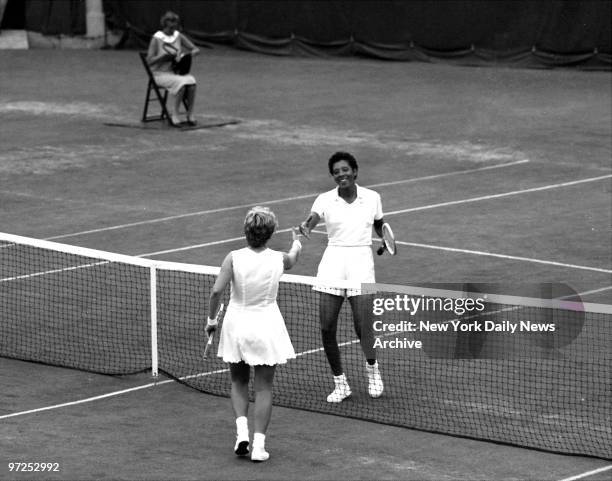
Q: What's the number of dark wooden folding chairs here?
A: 1